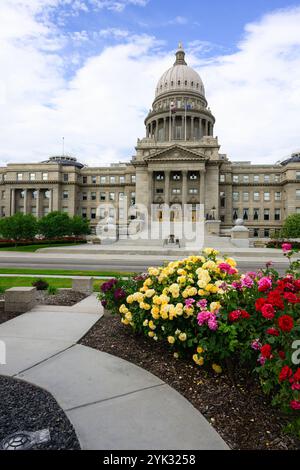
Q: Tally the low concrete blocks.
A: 2